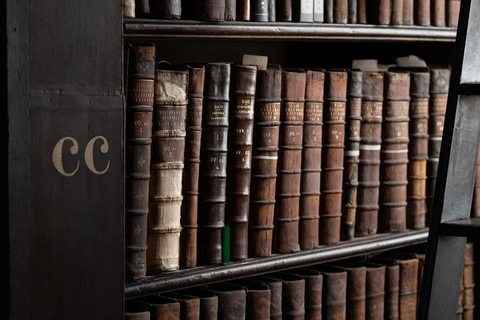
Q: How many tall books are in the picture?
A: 14